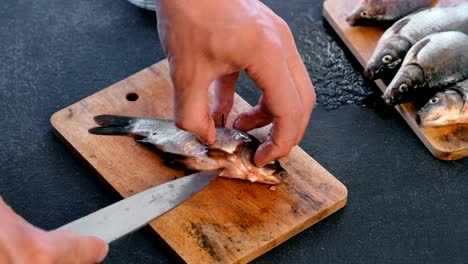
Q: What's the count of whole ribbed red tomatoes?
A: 0